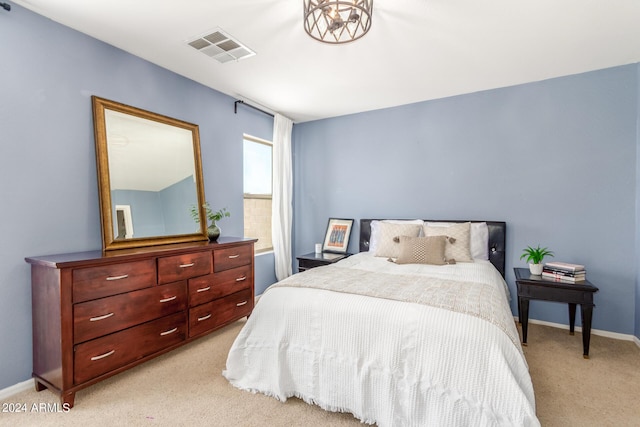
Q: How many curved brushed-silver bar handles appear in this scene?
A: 11